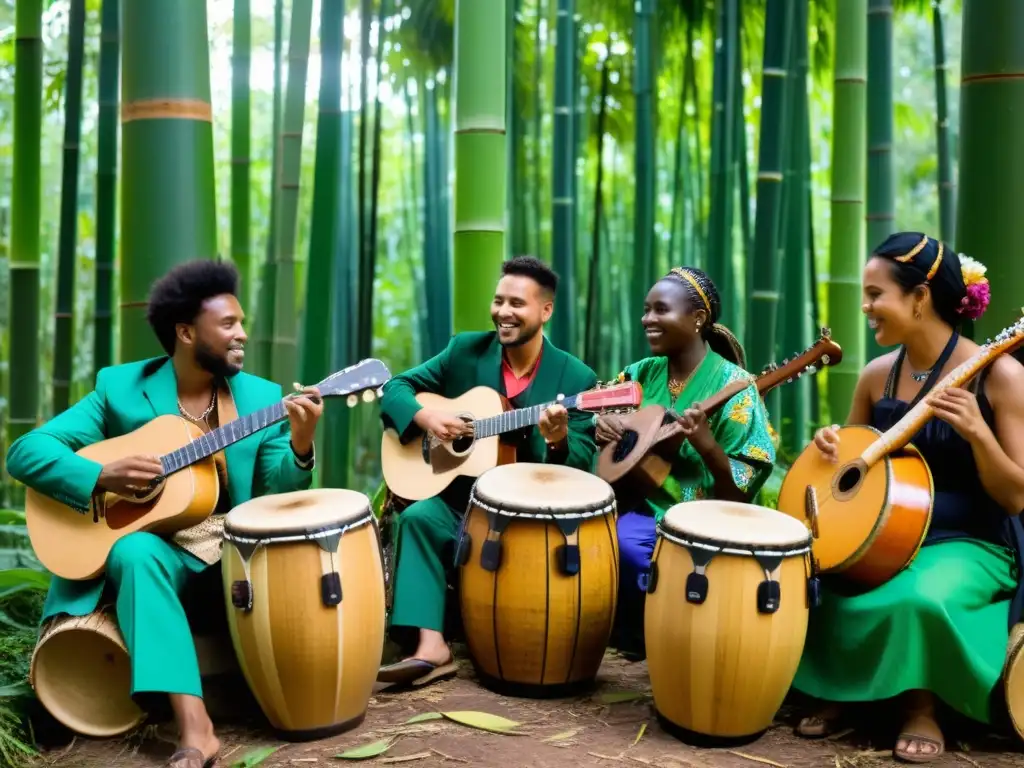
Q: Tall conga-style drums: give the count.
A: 3